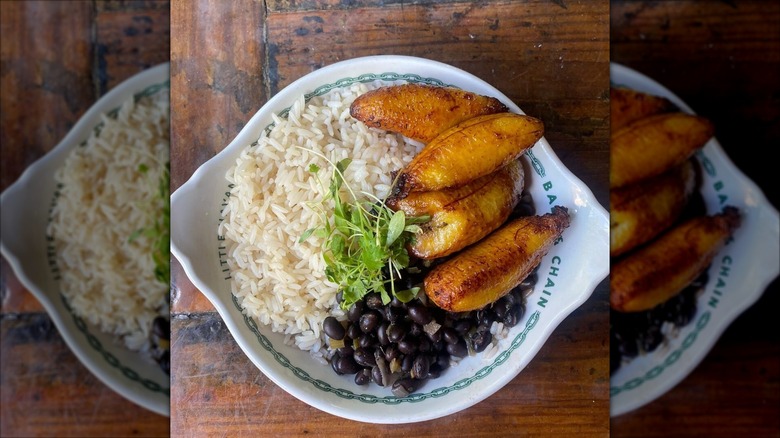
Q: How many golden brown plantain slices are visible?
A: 4